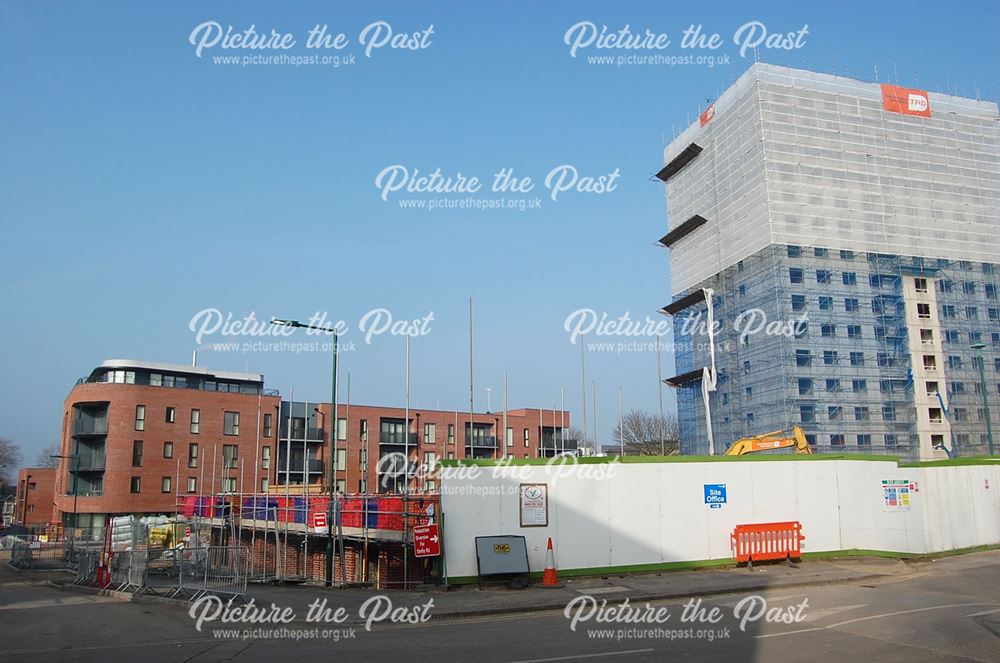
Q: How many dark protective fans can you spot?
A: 4